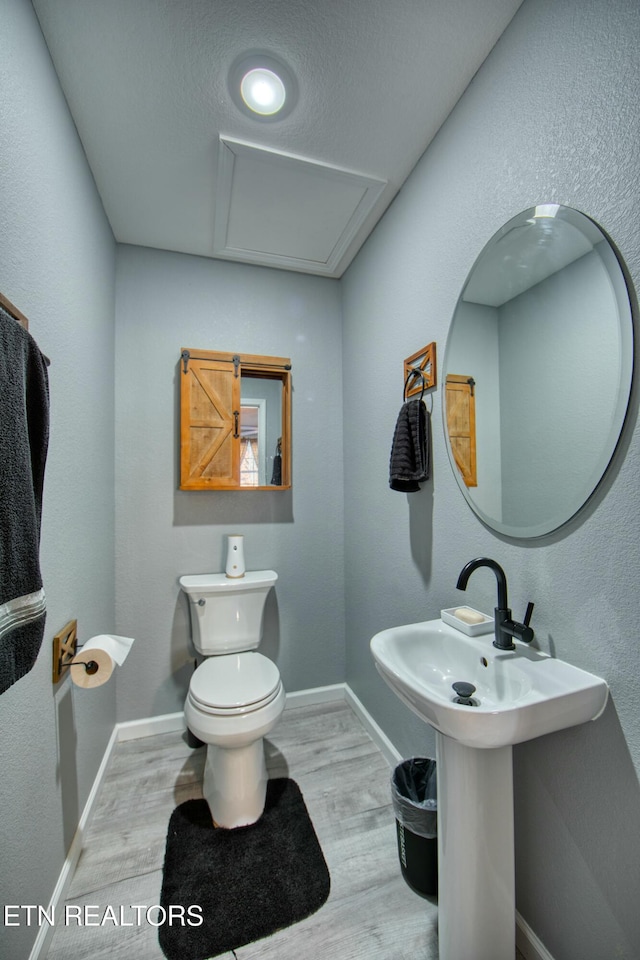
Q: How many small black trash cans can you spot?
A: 1